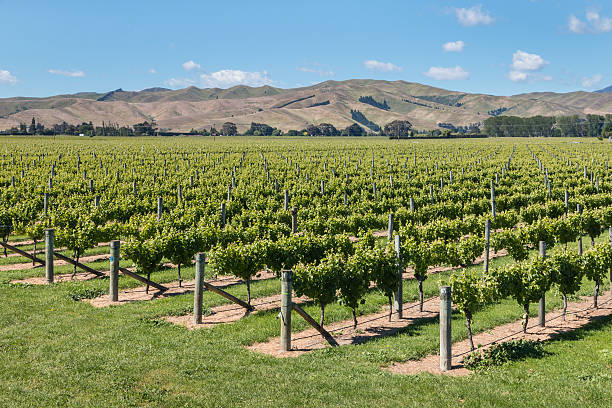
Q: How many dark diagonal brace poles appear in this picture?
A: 5